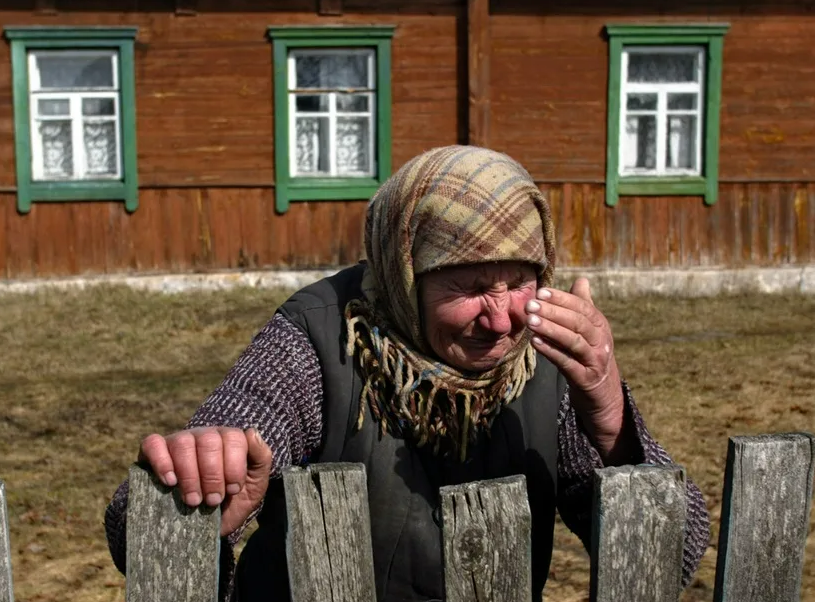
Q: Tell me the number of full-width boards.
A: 5